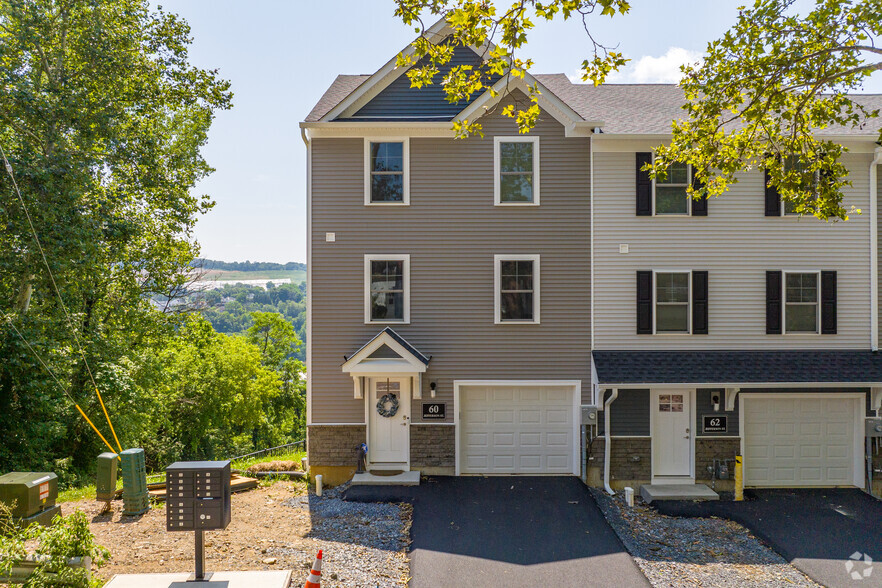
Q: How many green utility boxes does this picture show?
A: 3